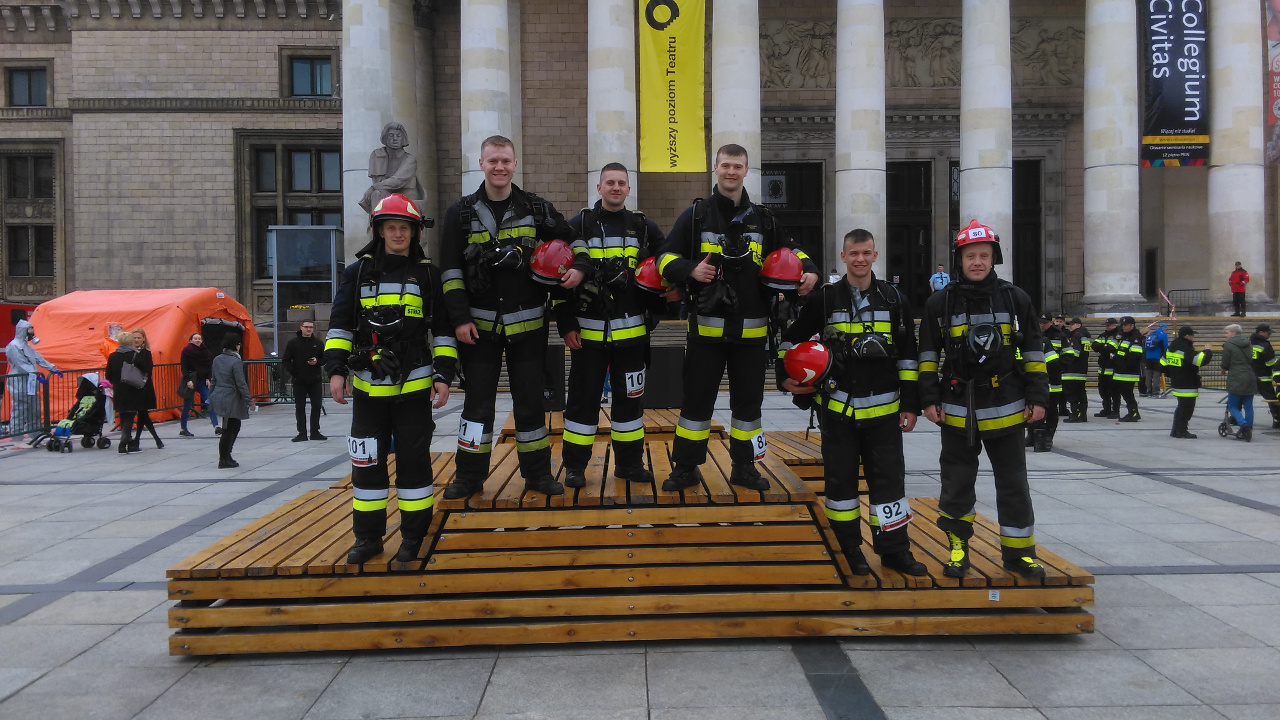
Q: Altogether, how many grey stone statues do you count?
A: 1